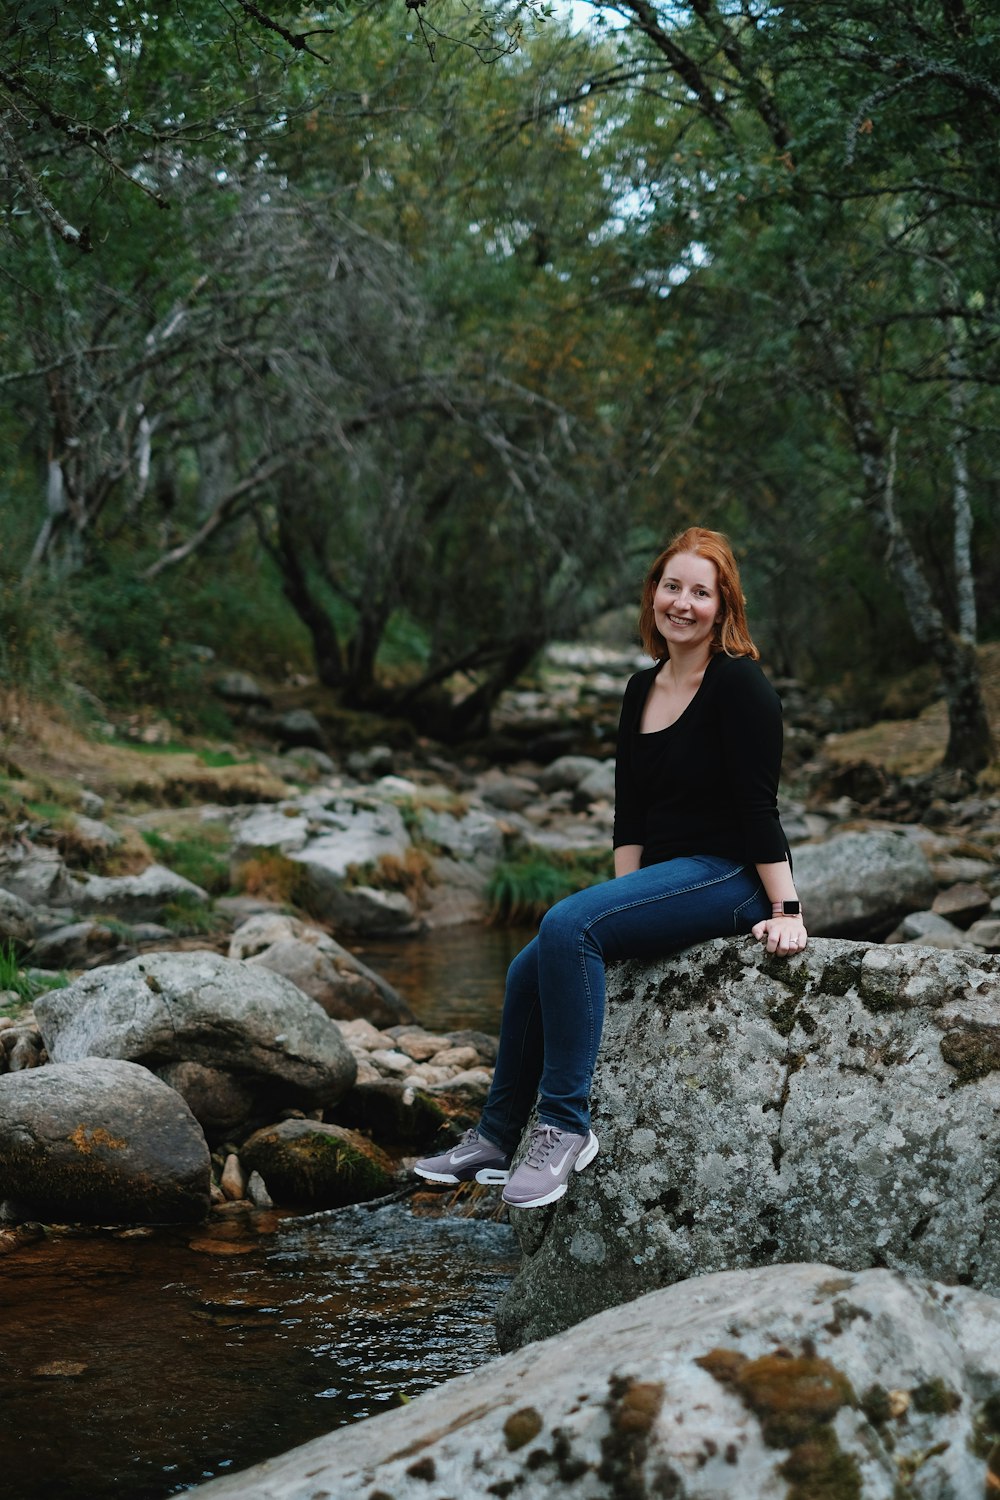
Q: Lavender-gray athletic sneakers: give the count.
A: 2